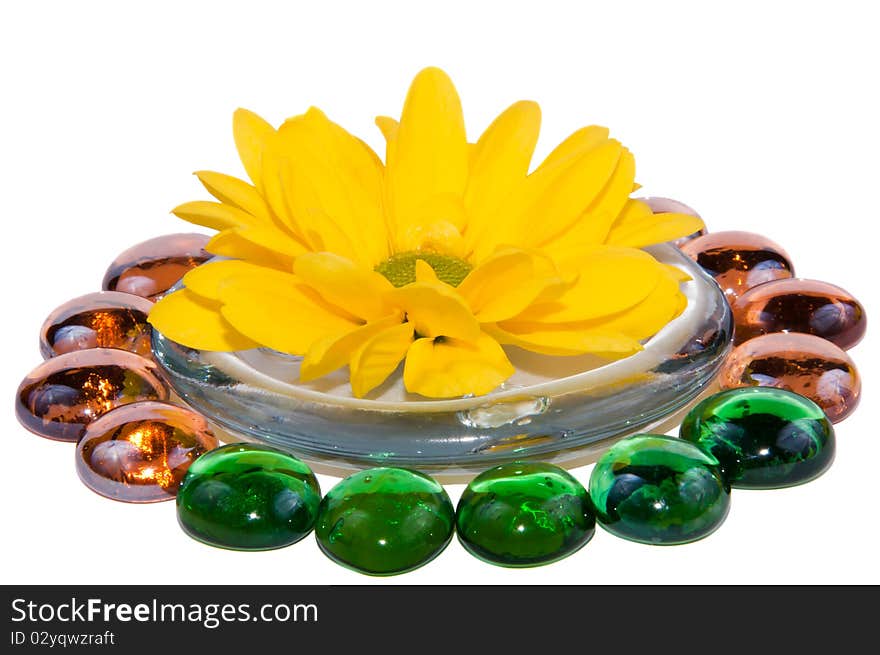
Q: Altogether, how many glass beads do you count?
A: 13